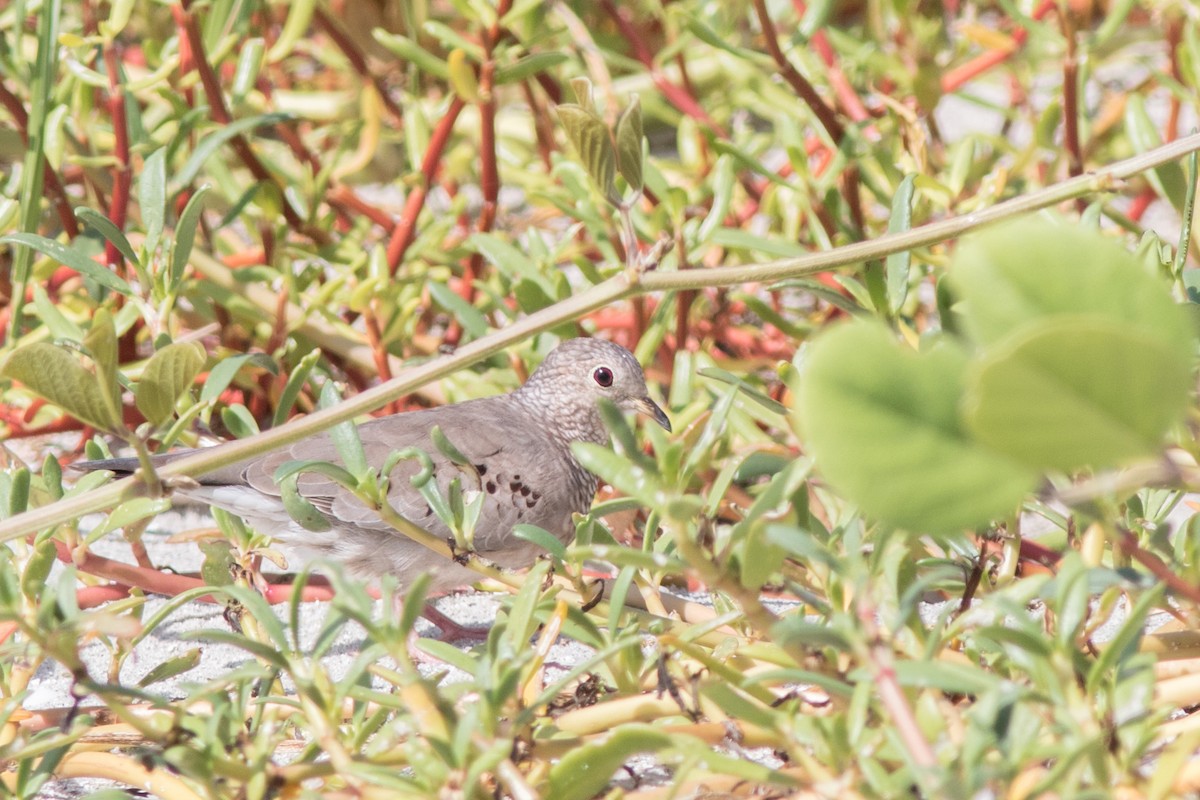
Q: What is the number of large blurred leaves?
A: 3